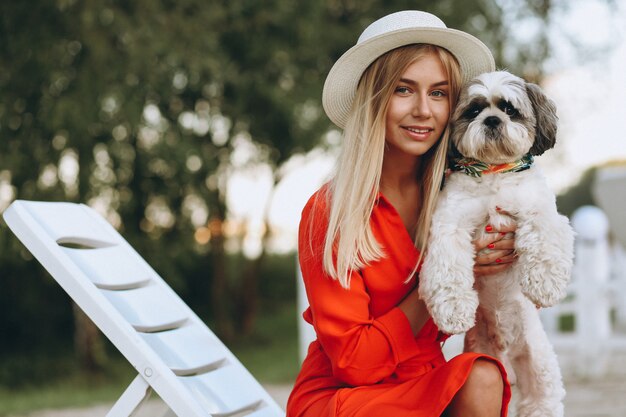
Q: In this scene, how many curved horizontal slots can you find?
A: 5